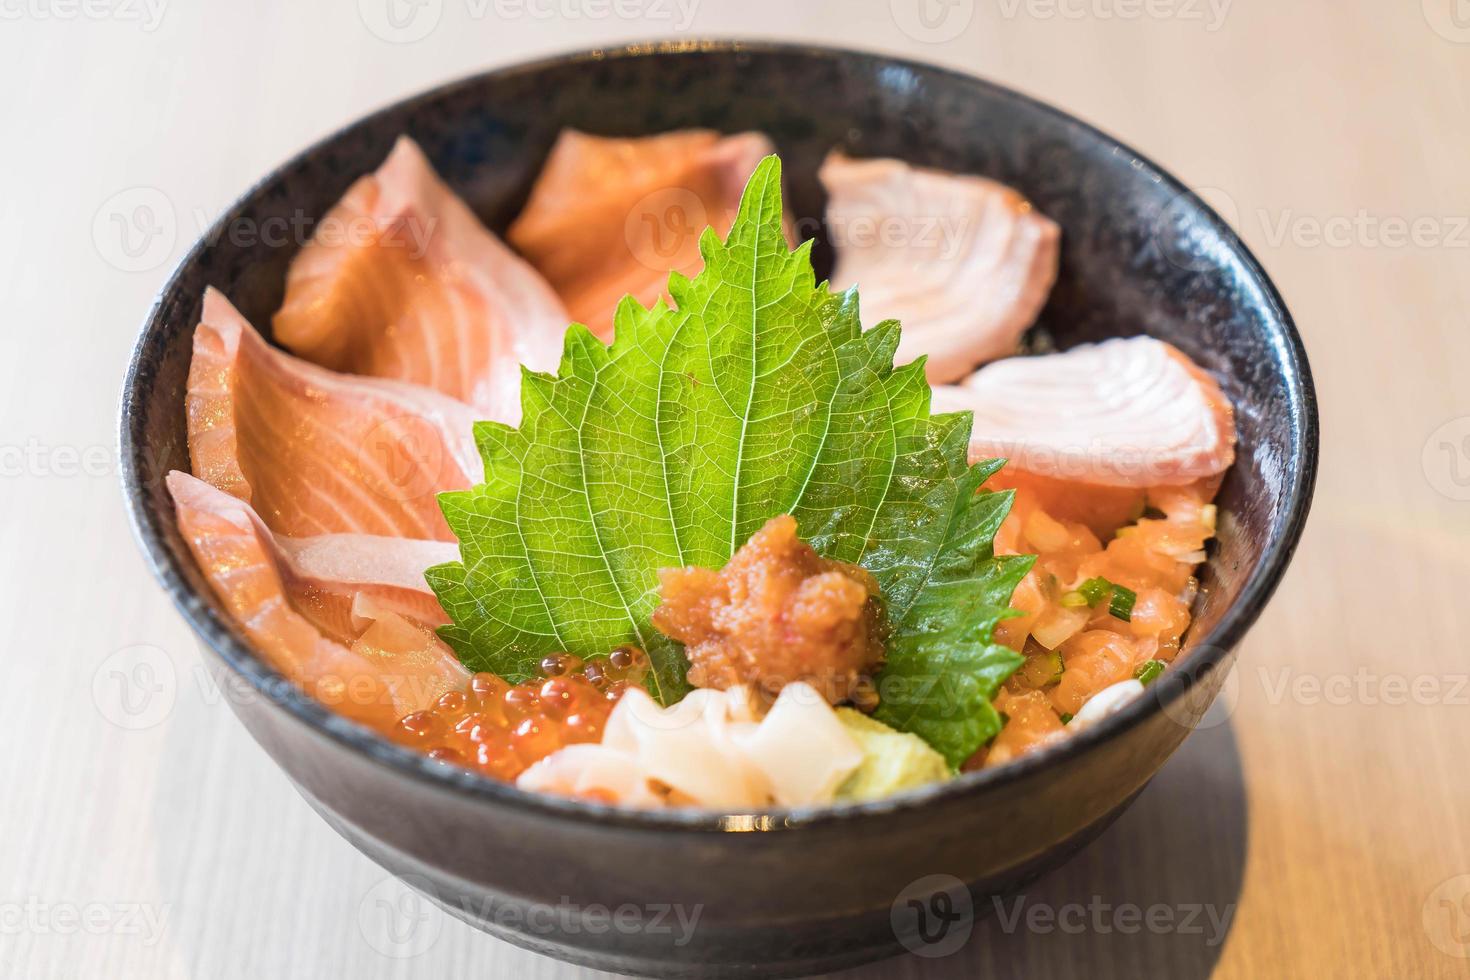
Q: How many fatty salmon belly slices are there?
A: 2